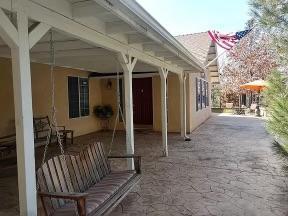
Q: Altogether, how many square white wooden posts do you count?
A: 4